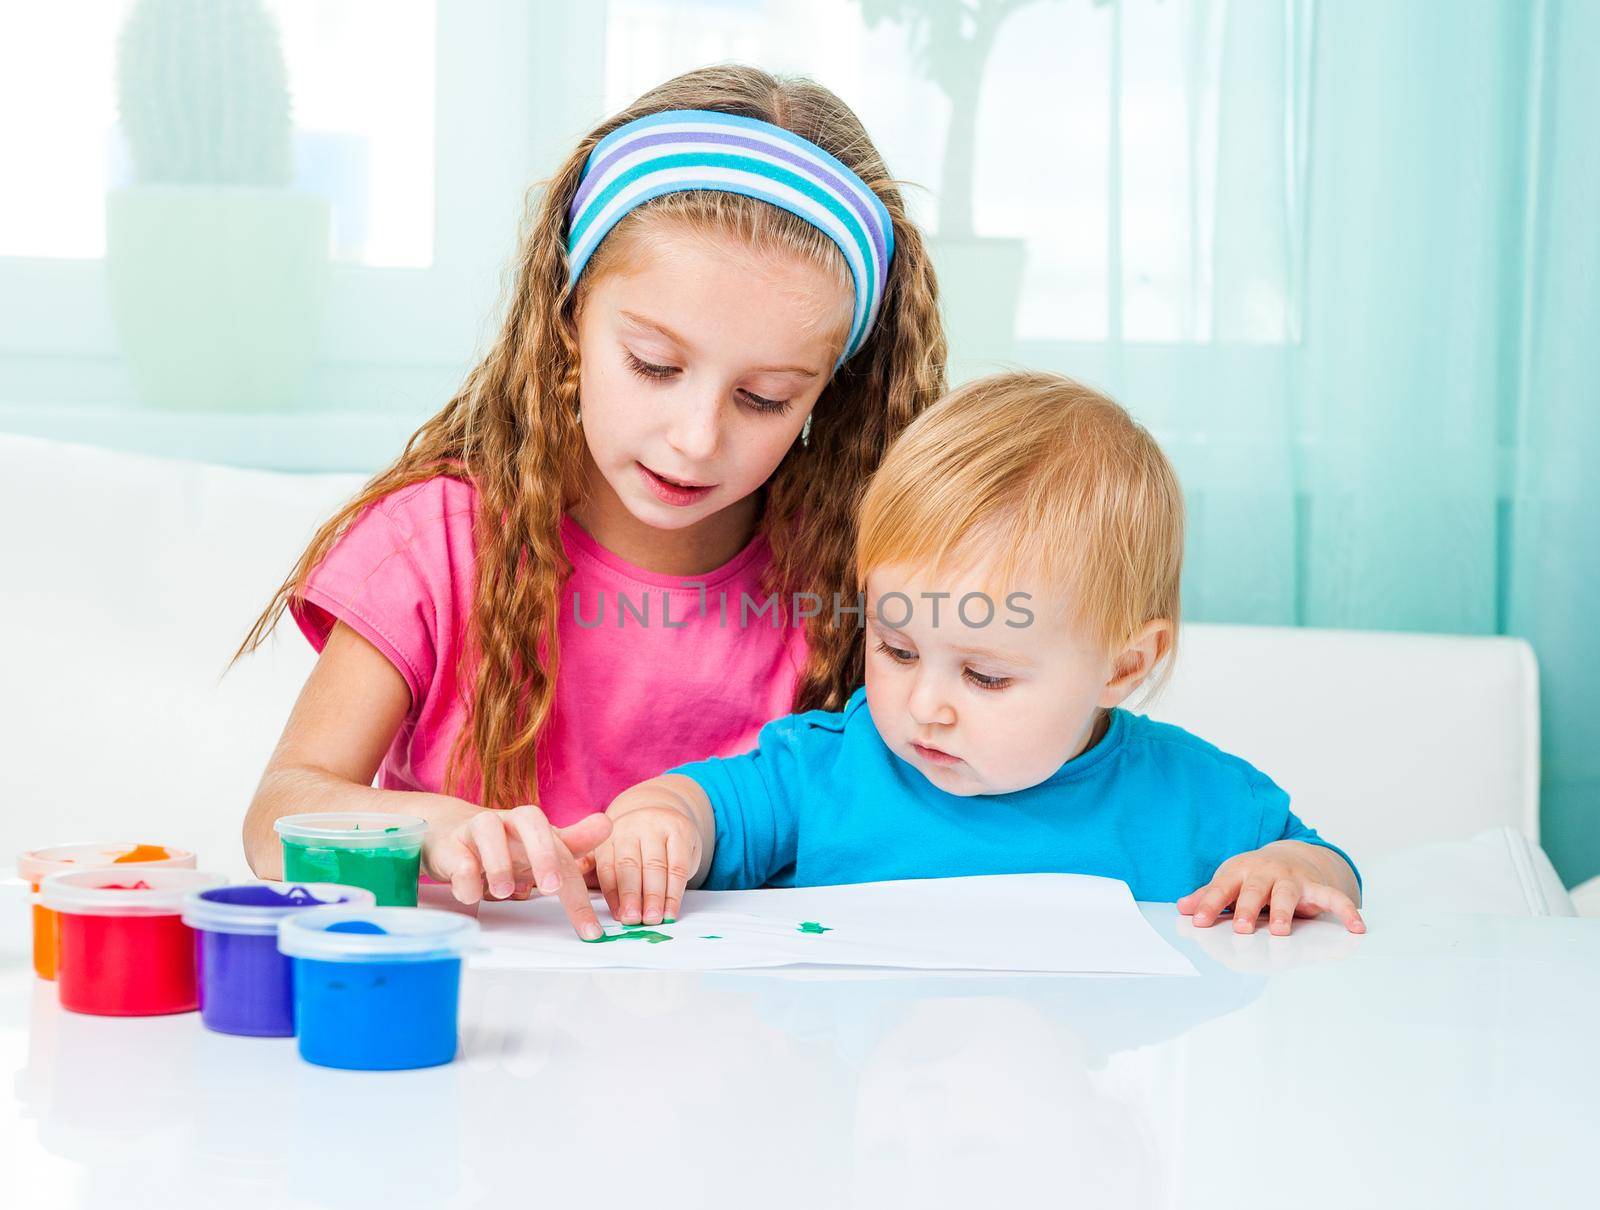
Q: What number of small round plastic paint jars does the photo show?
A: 5